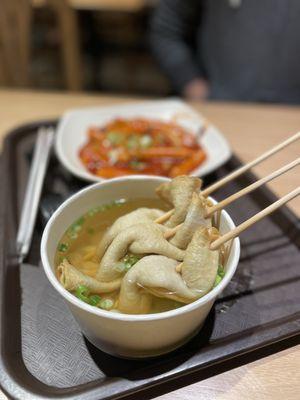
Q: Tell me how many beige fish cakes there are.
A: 3